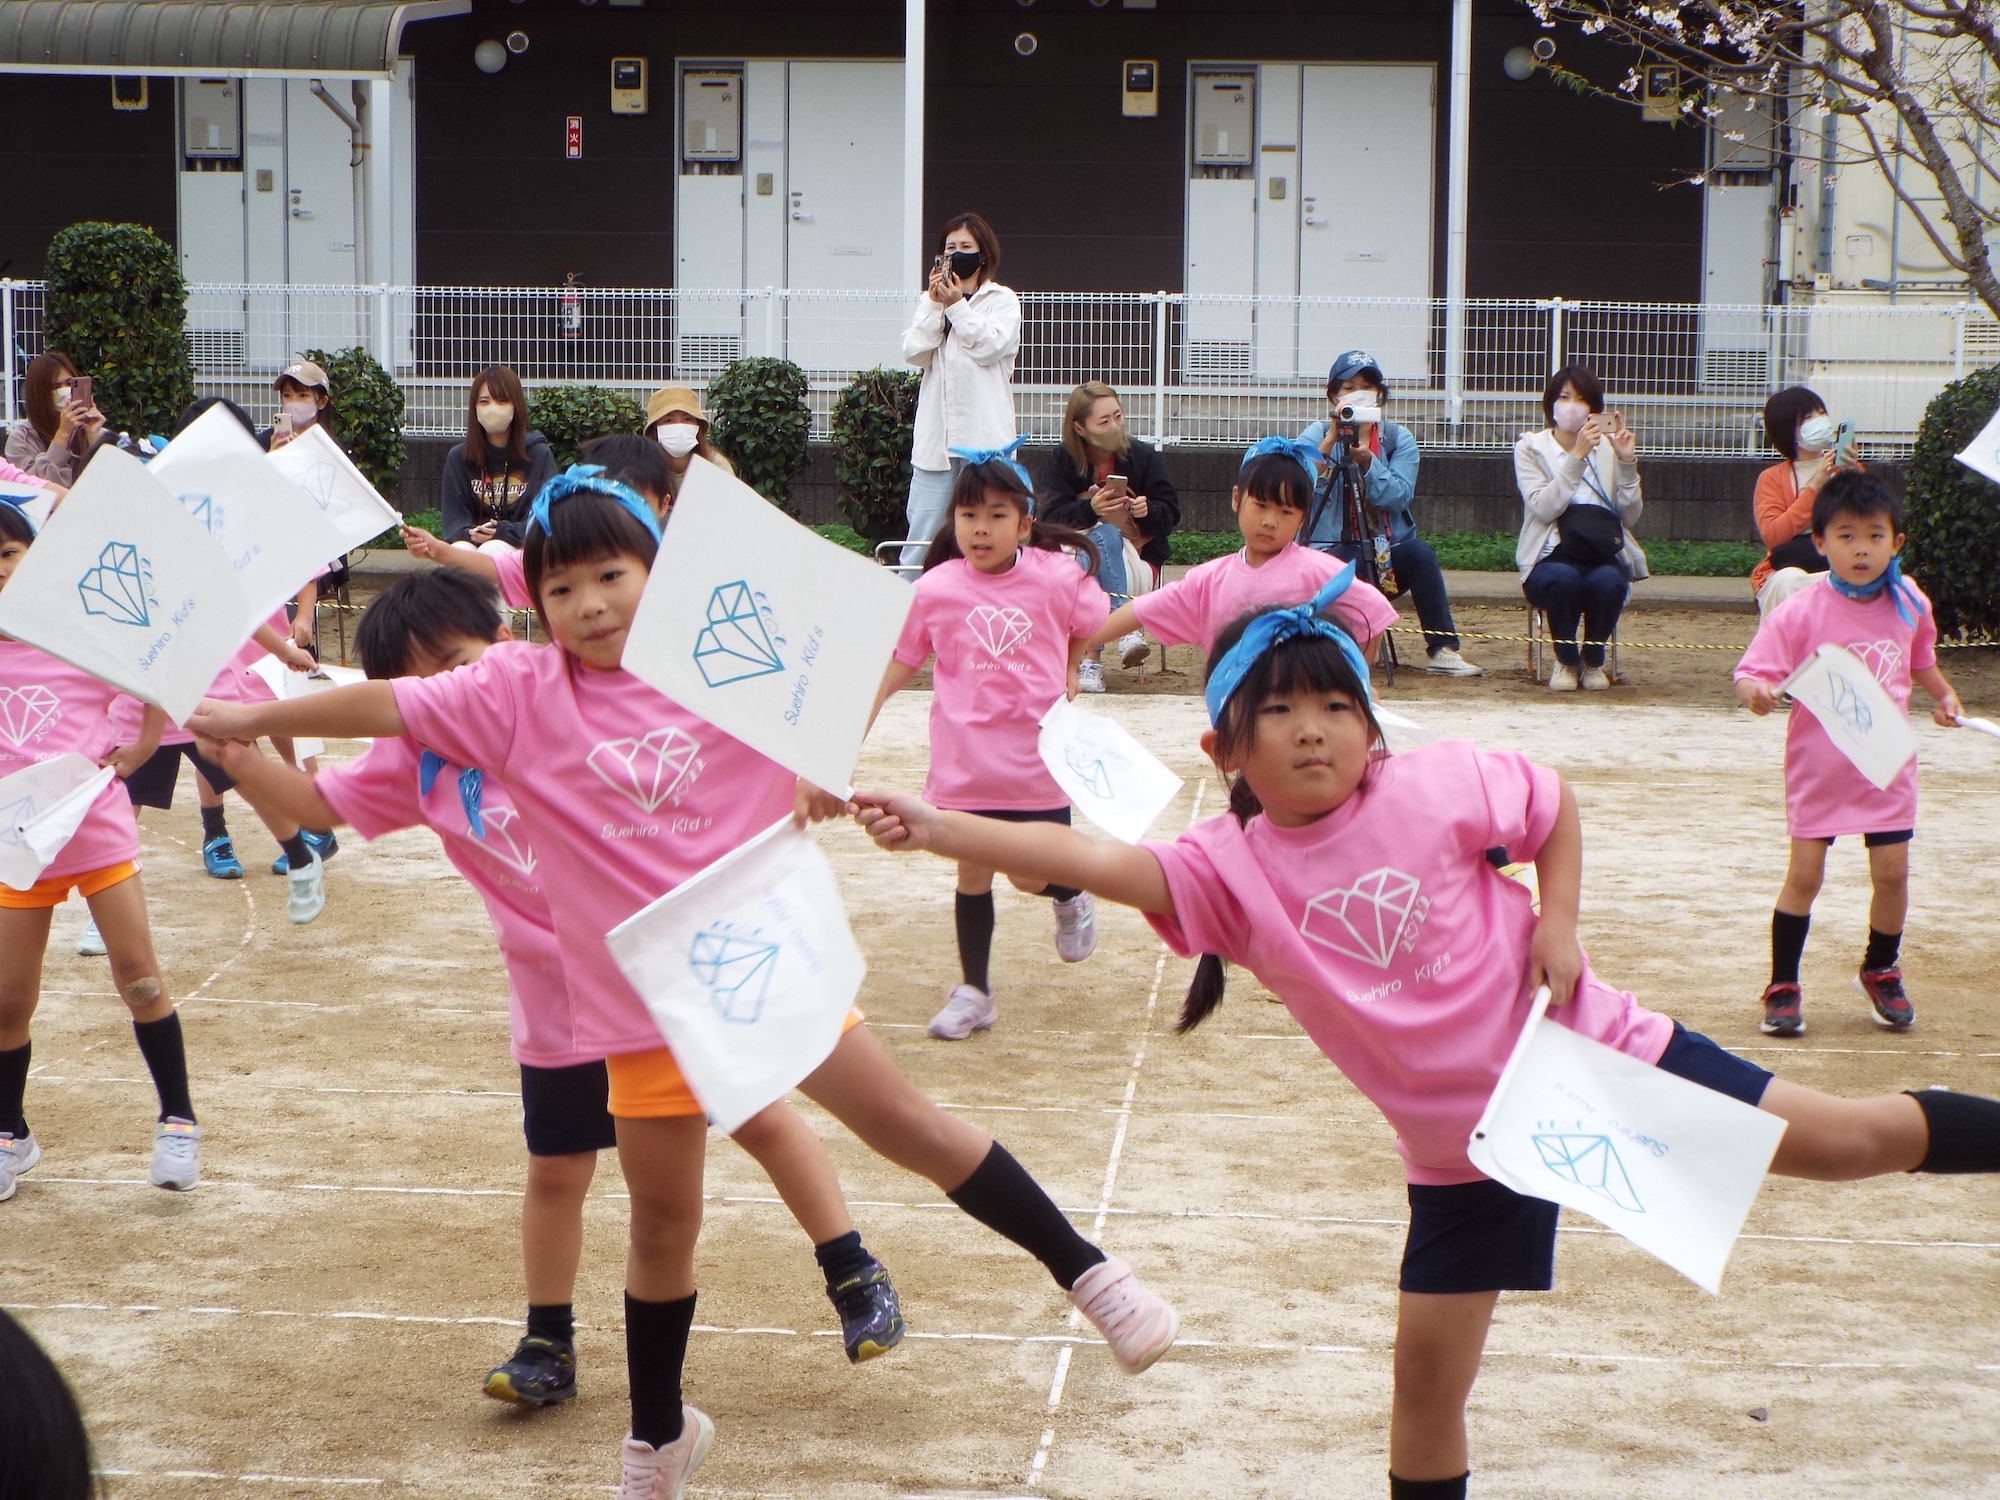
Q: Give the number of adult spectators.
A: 9